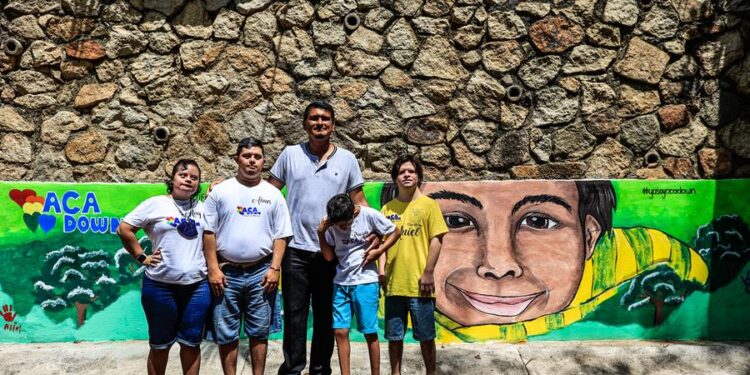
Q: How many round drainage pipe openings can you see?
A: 5